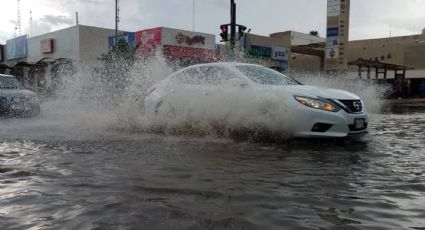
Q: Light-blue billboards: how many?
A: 1